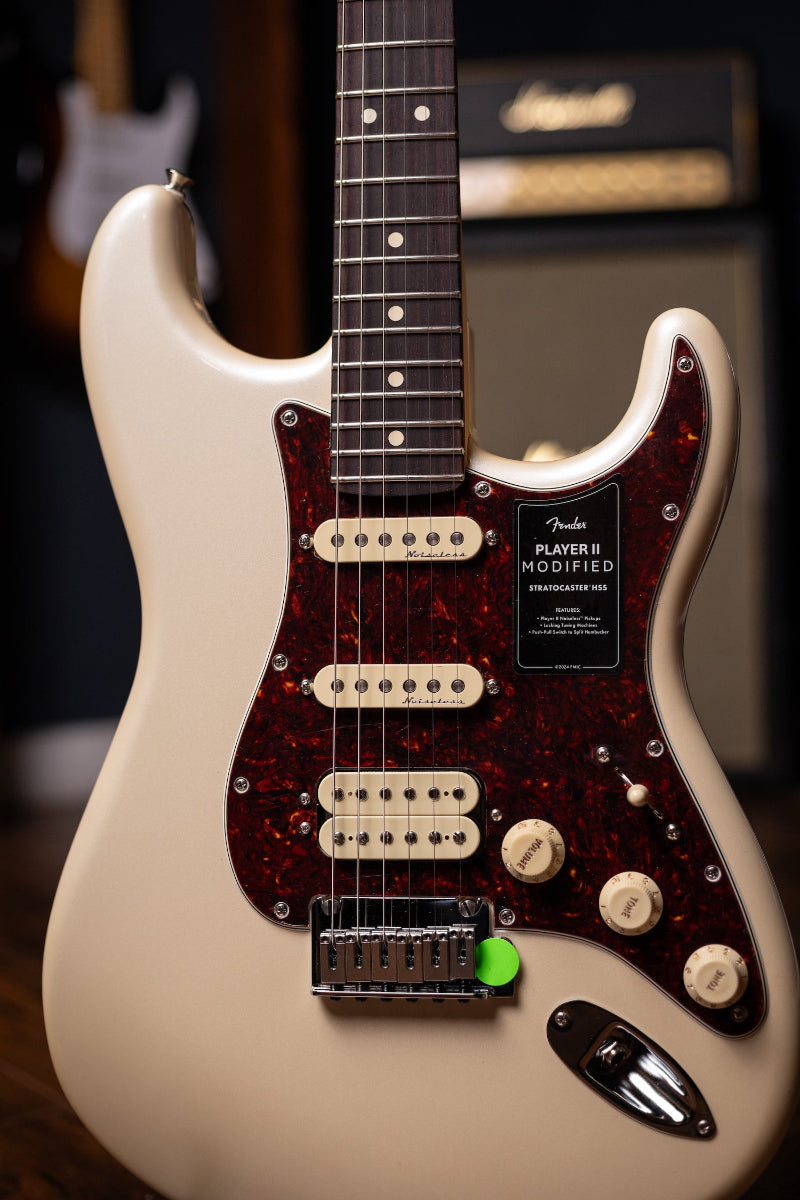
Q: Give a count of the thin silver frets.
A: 13